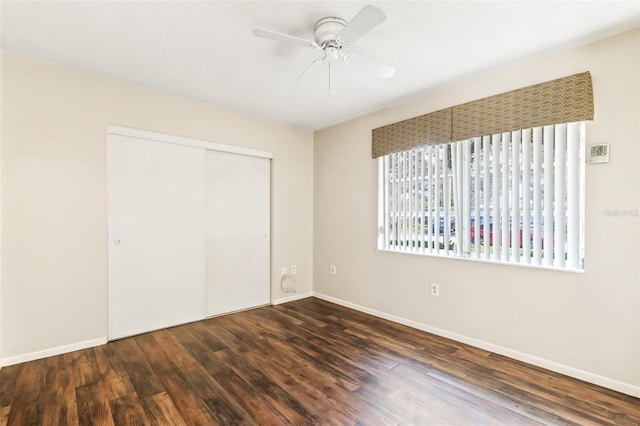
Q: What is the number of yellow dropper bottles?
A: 0